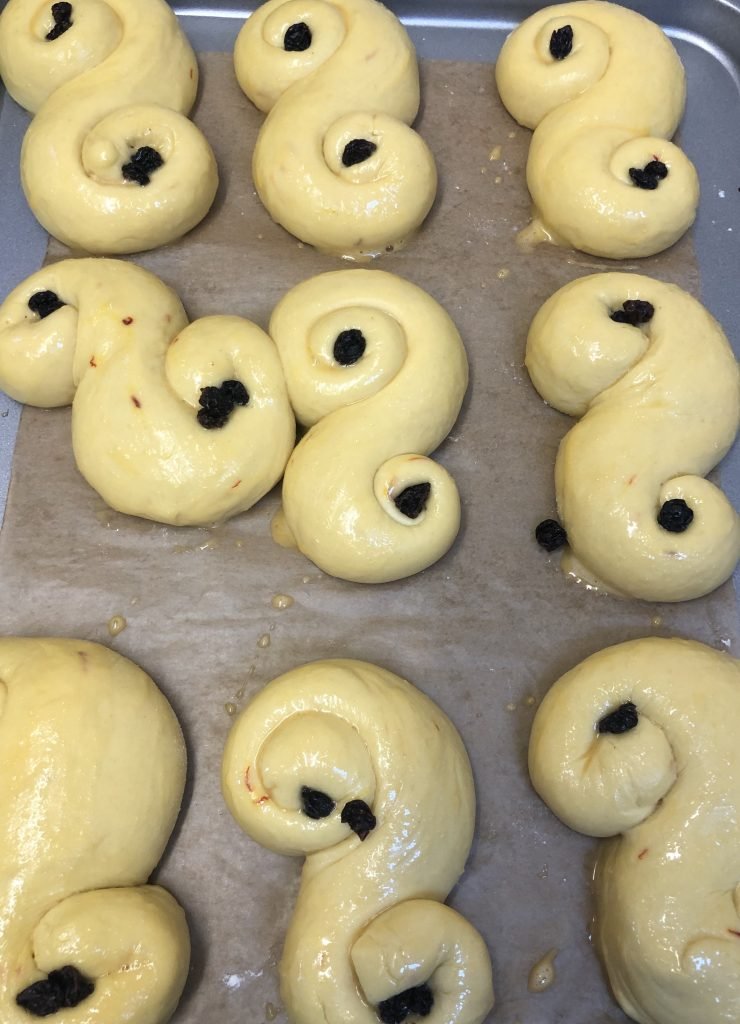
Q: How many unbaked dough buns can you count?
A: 9